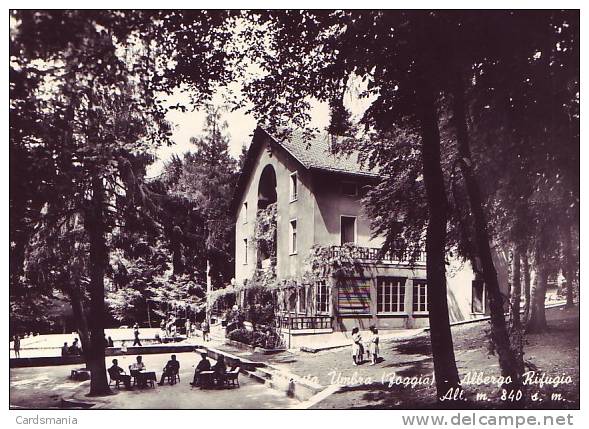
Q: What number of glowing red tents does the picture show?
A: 0